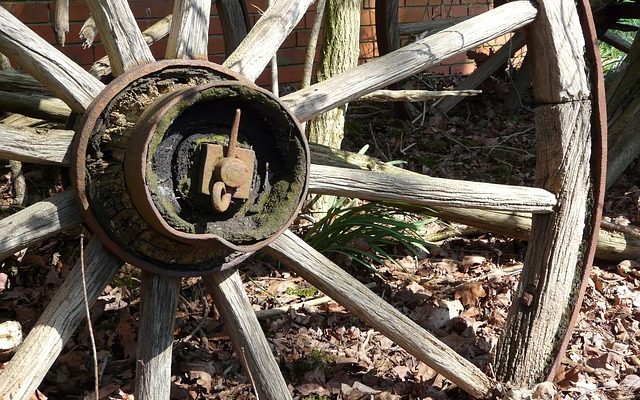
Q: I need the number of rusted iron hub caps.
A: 1